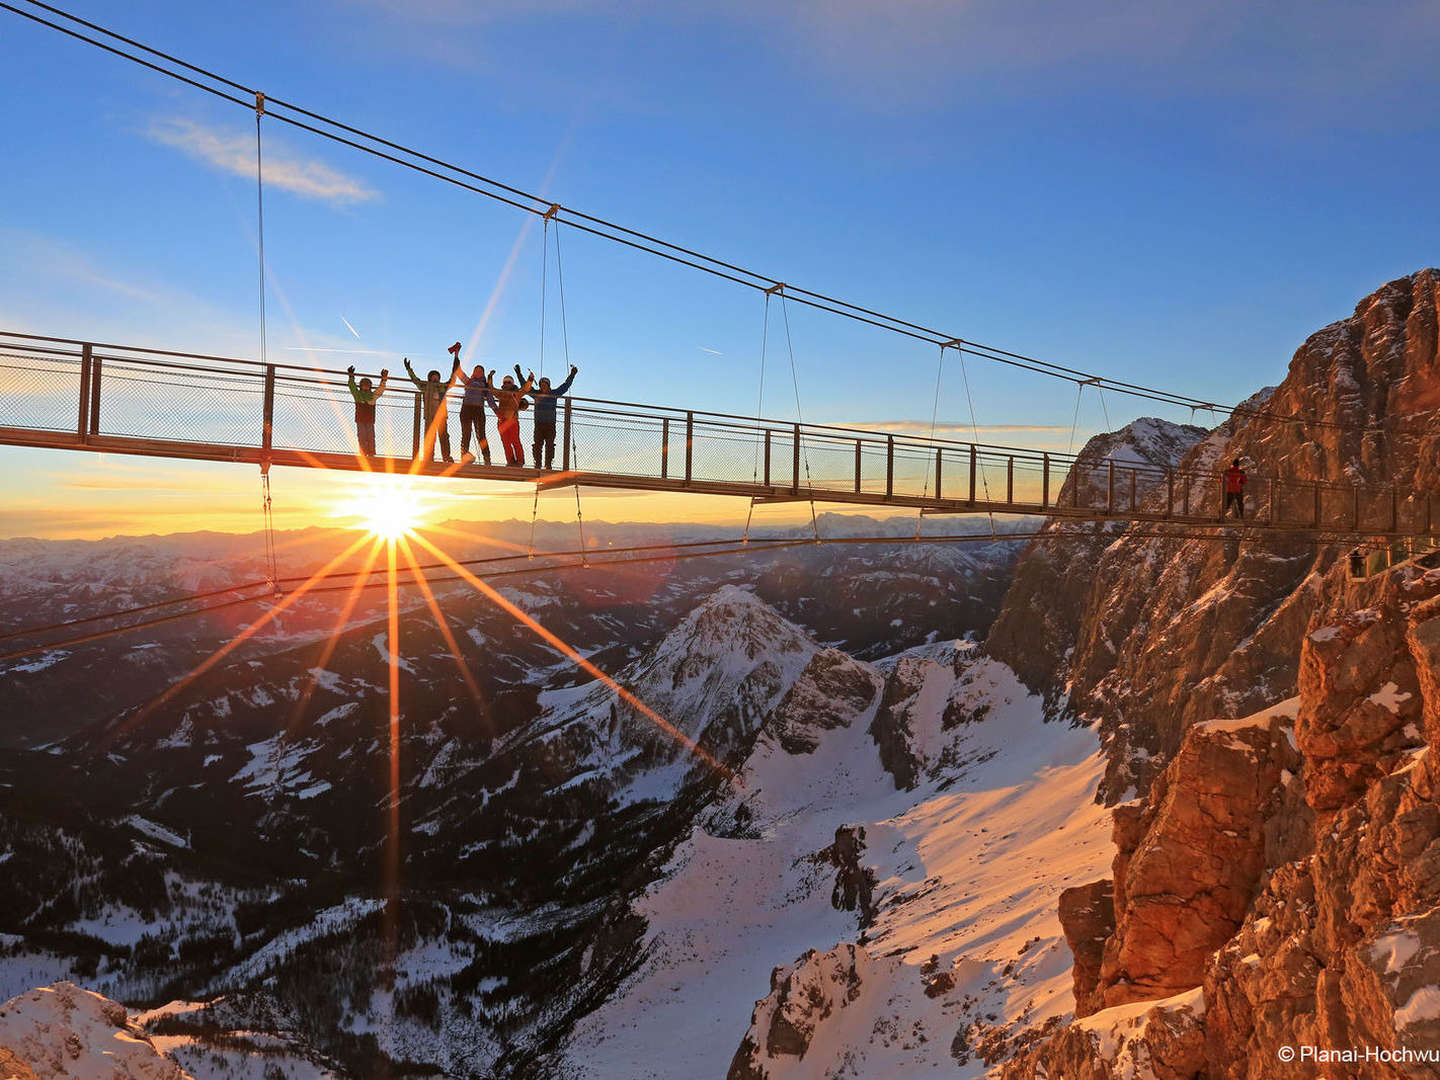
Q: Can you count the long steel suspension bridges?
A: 1